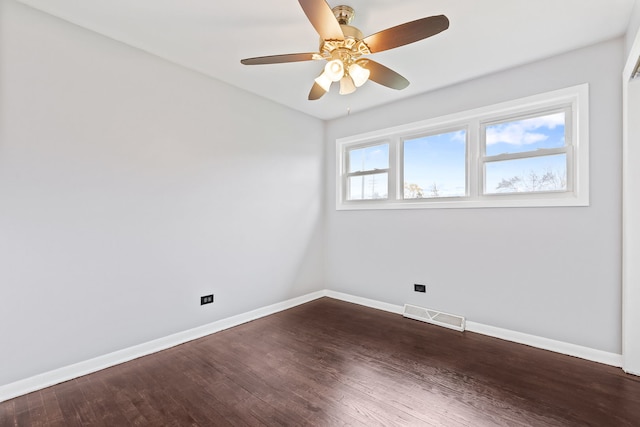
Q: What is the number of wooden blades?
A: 5